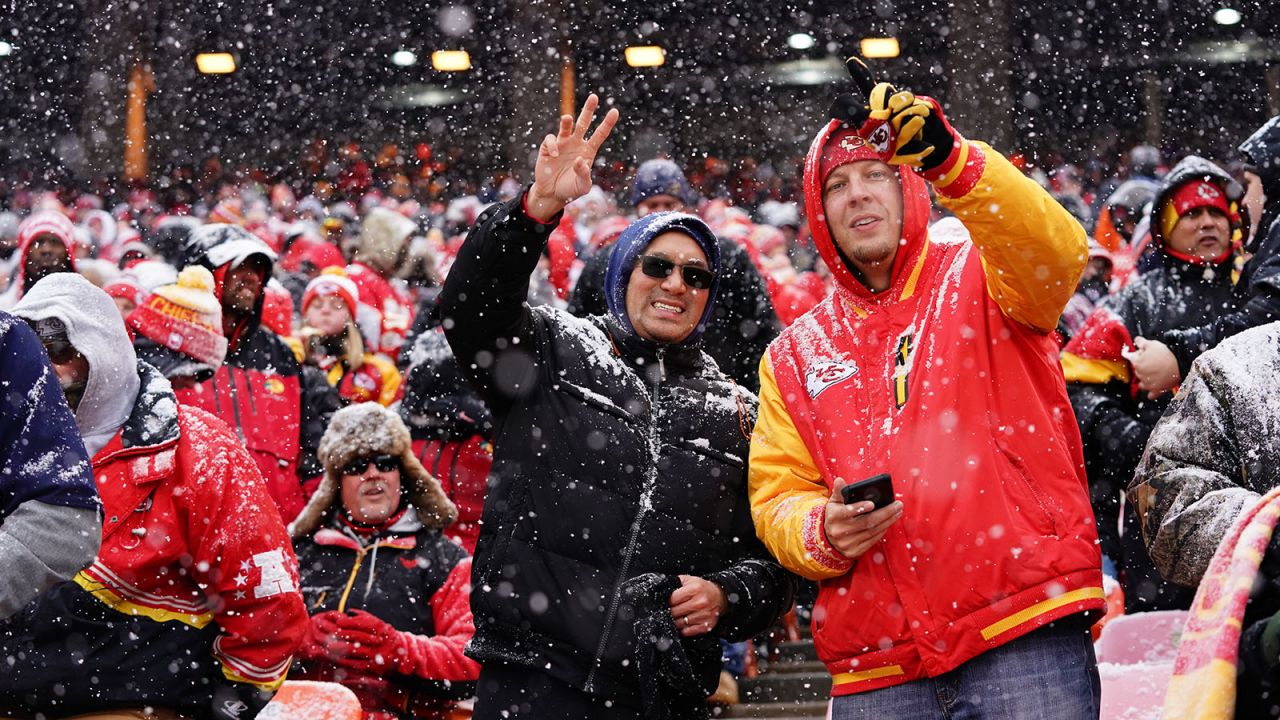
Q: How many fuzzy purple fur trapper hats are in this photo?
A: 0